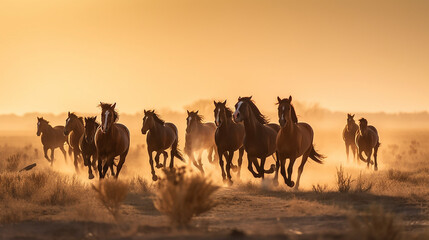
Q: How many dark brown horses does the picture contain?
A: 11